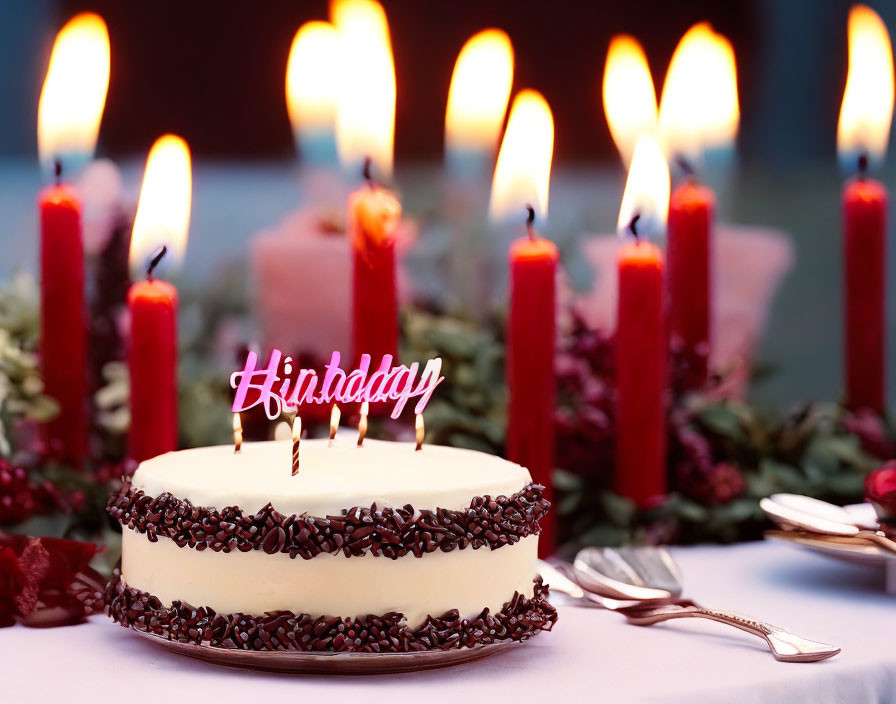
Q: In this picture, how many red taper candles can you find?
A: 7